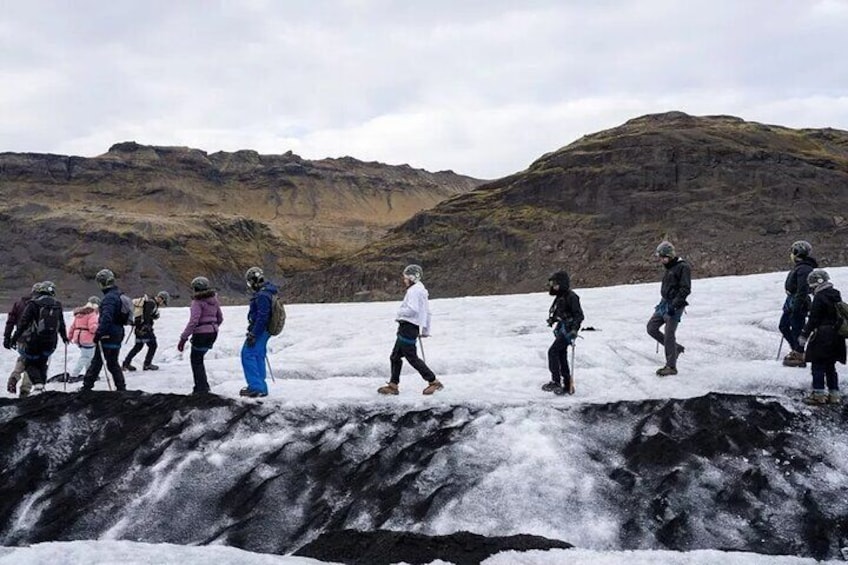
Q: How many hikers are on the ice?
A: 12